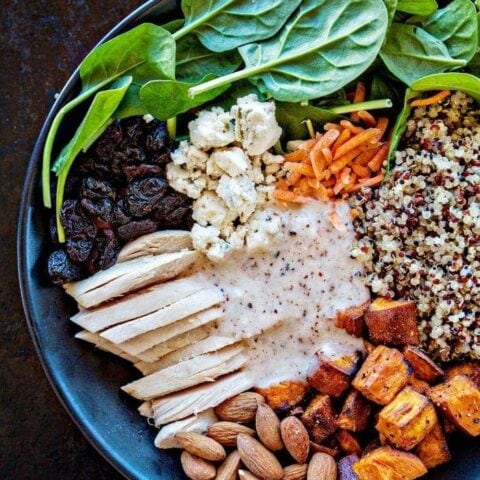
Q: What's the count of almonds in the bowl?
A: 11